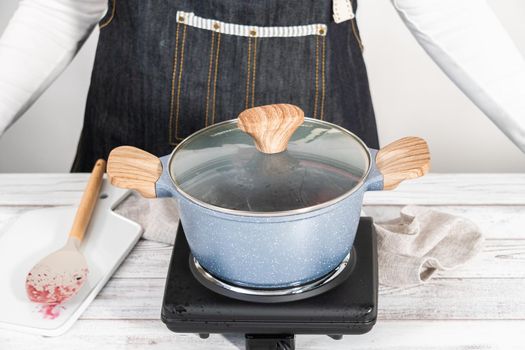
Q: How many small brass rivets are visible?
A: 4